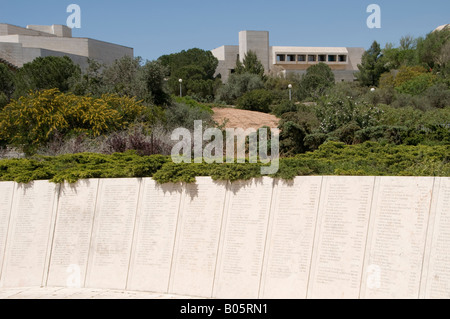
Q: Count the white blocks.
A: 11